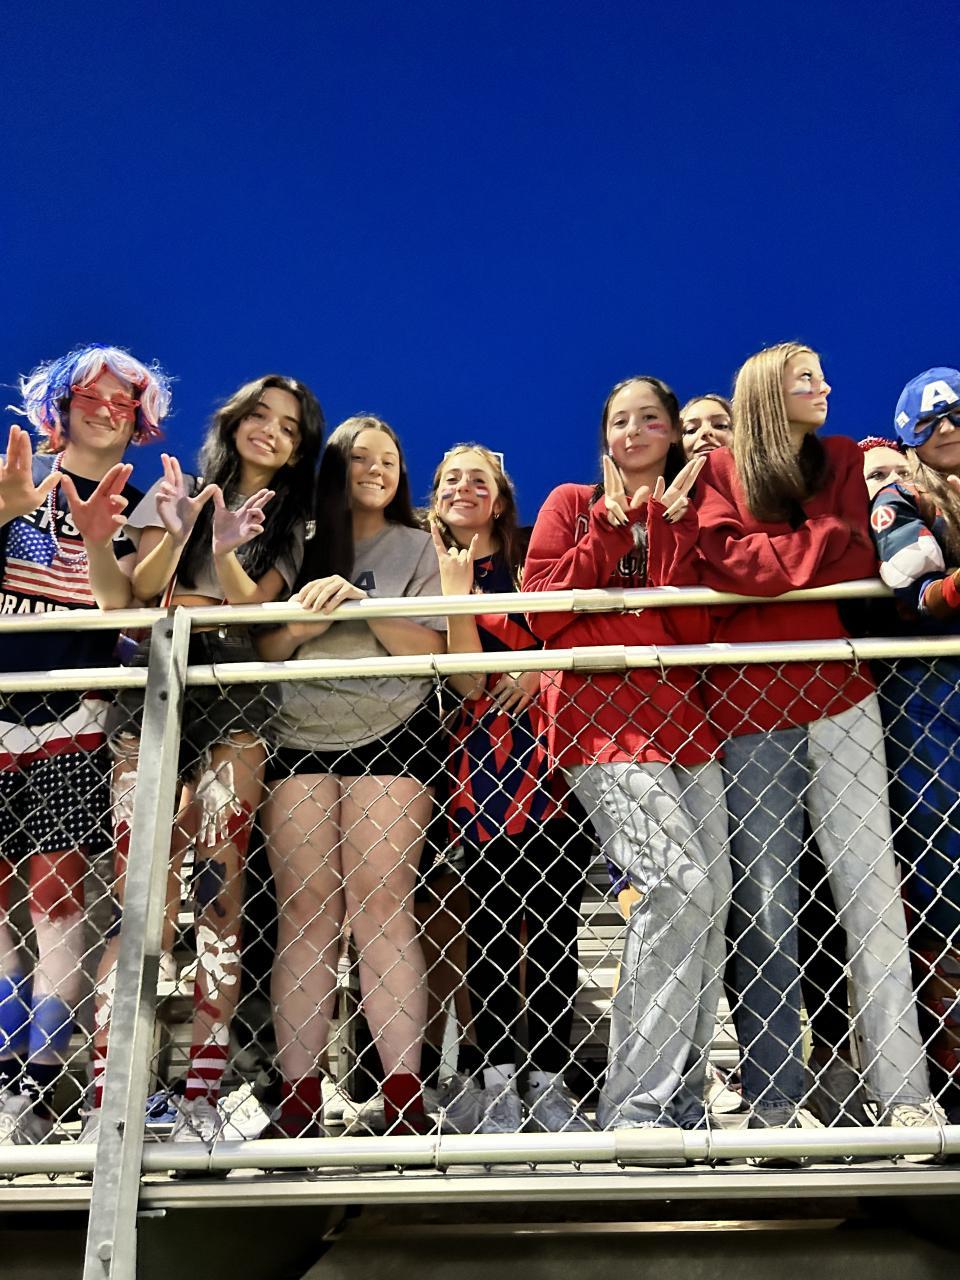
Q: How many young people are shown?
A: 9